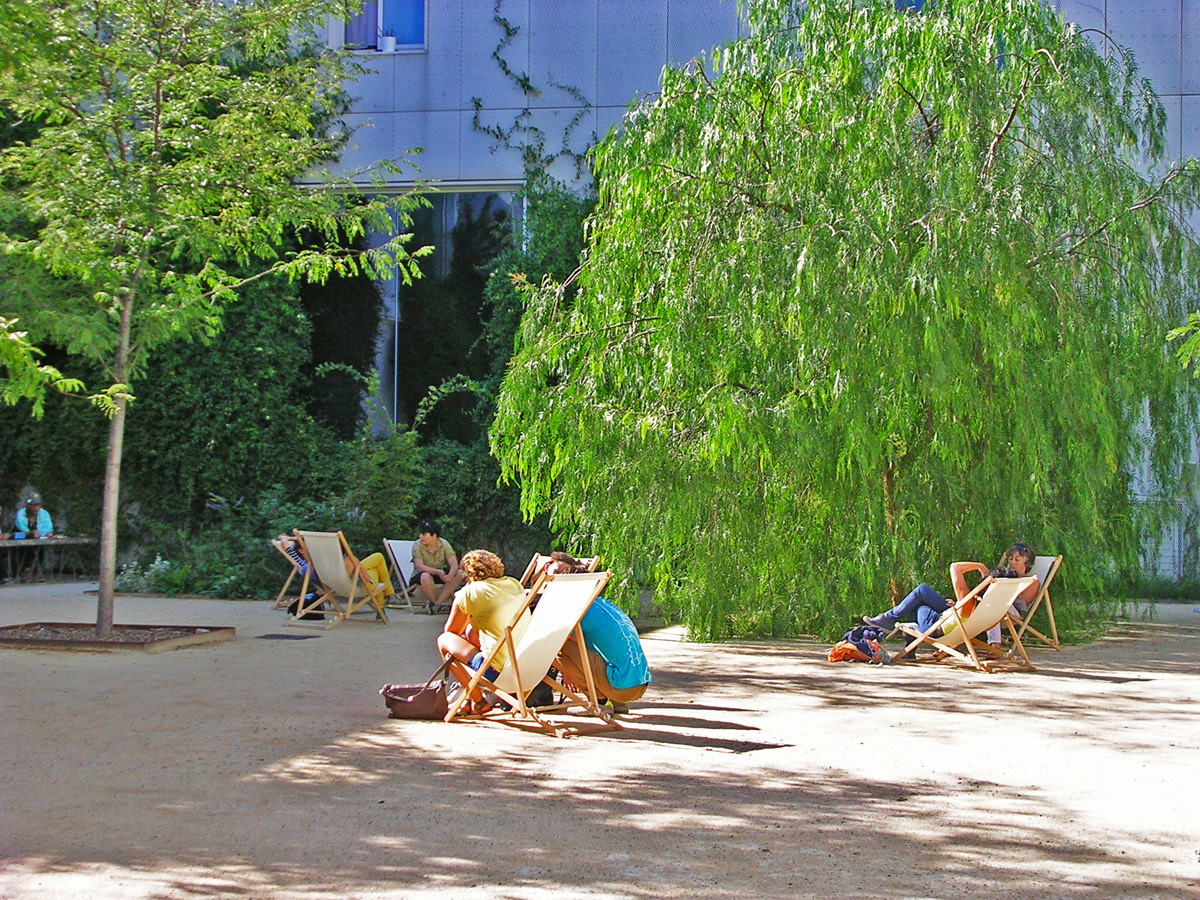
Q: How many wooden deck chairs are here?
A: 7